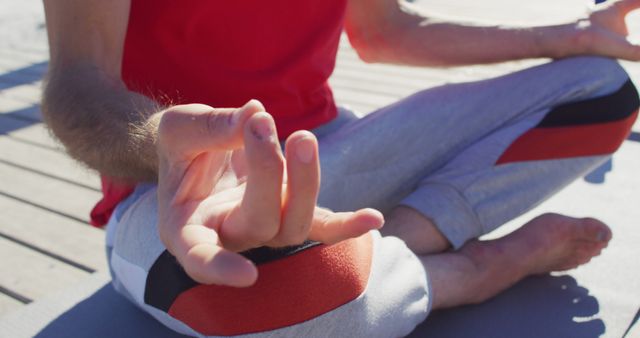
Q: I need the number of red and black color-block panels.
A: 2